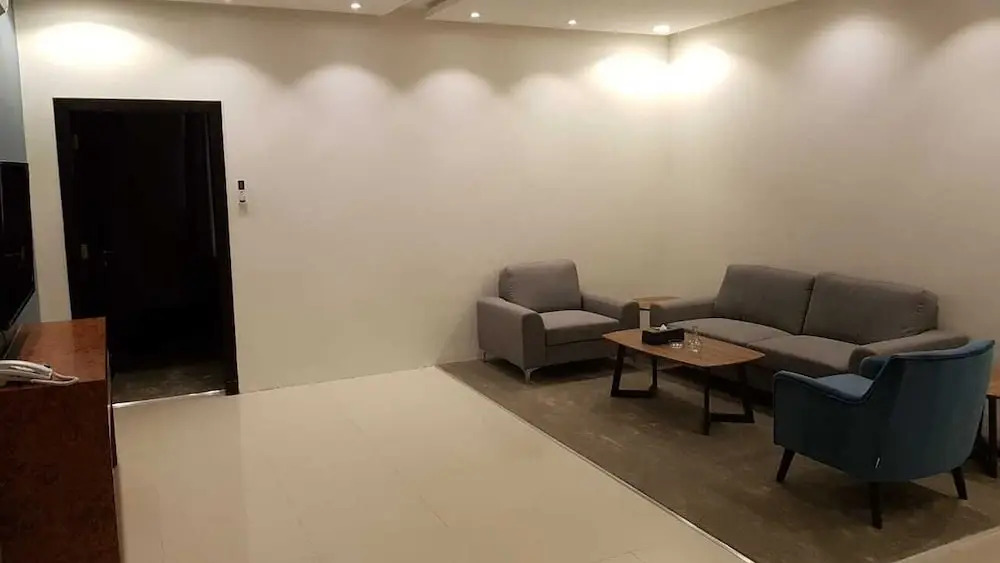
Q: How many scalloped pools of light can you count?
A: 9